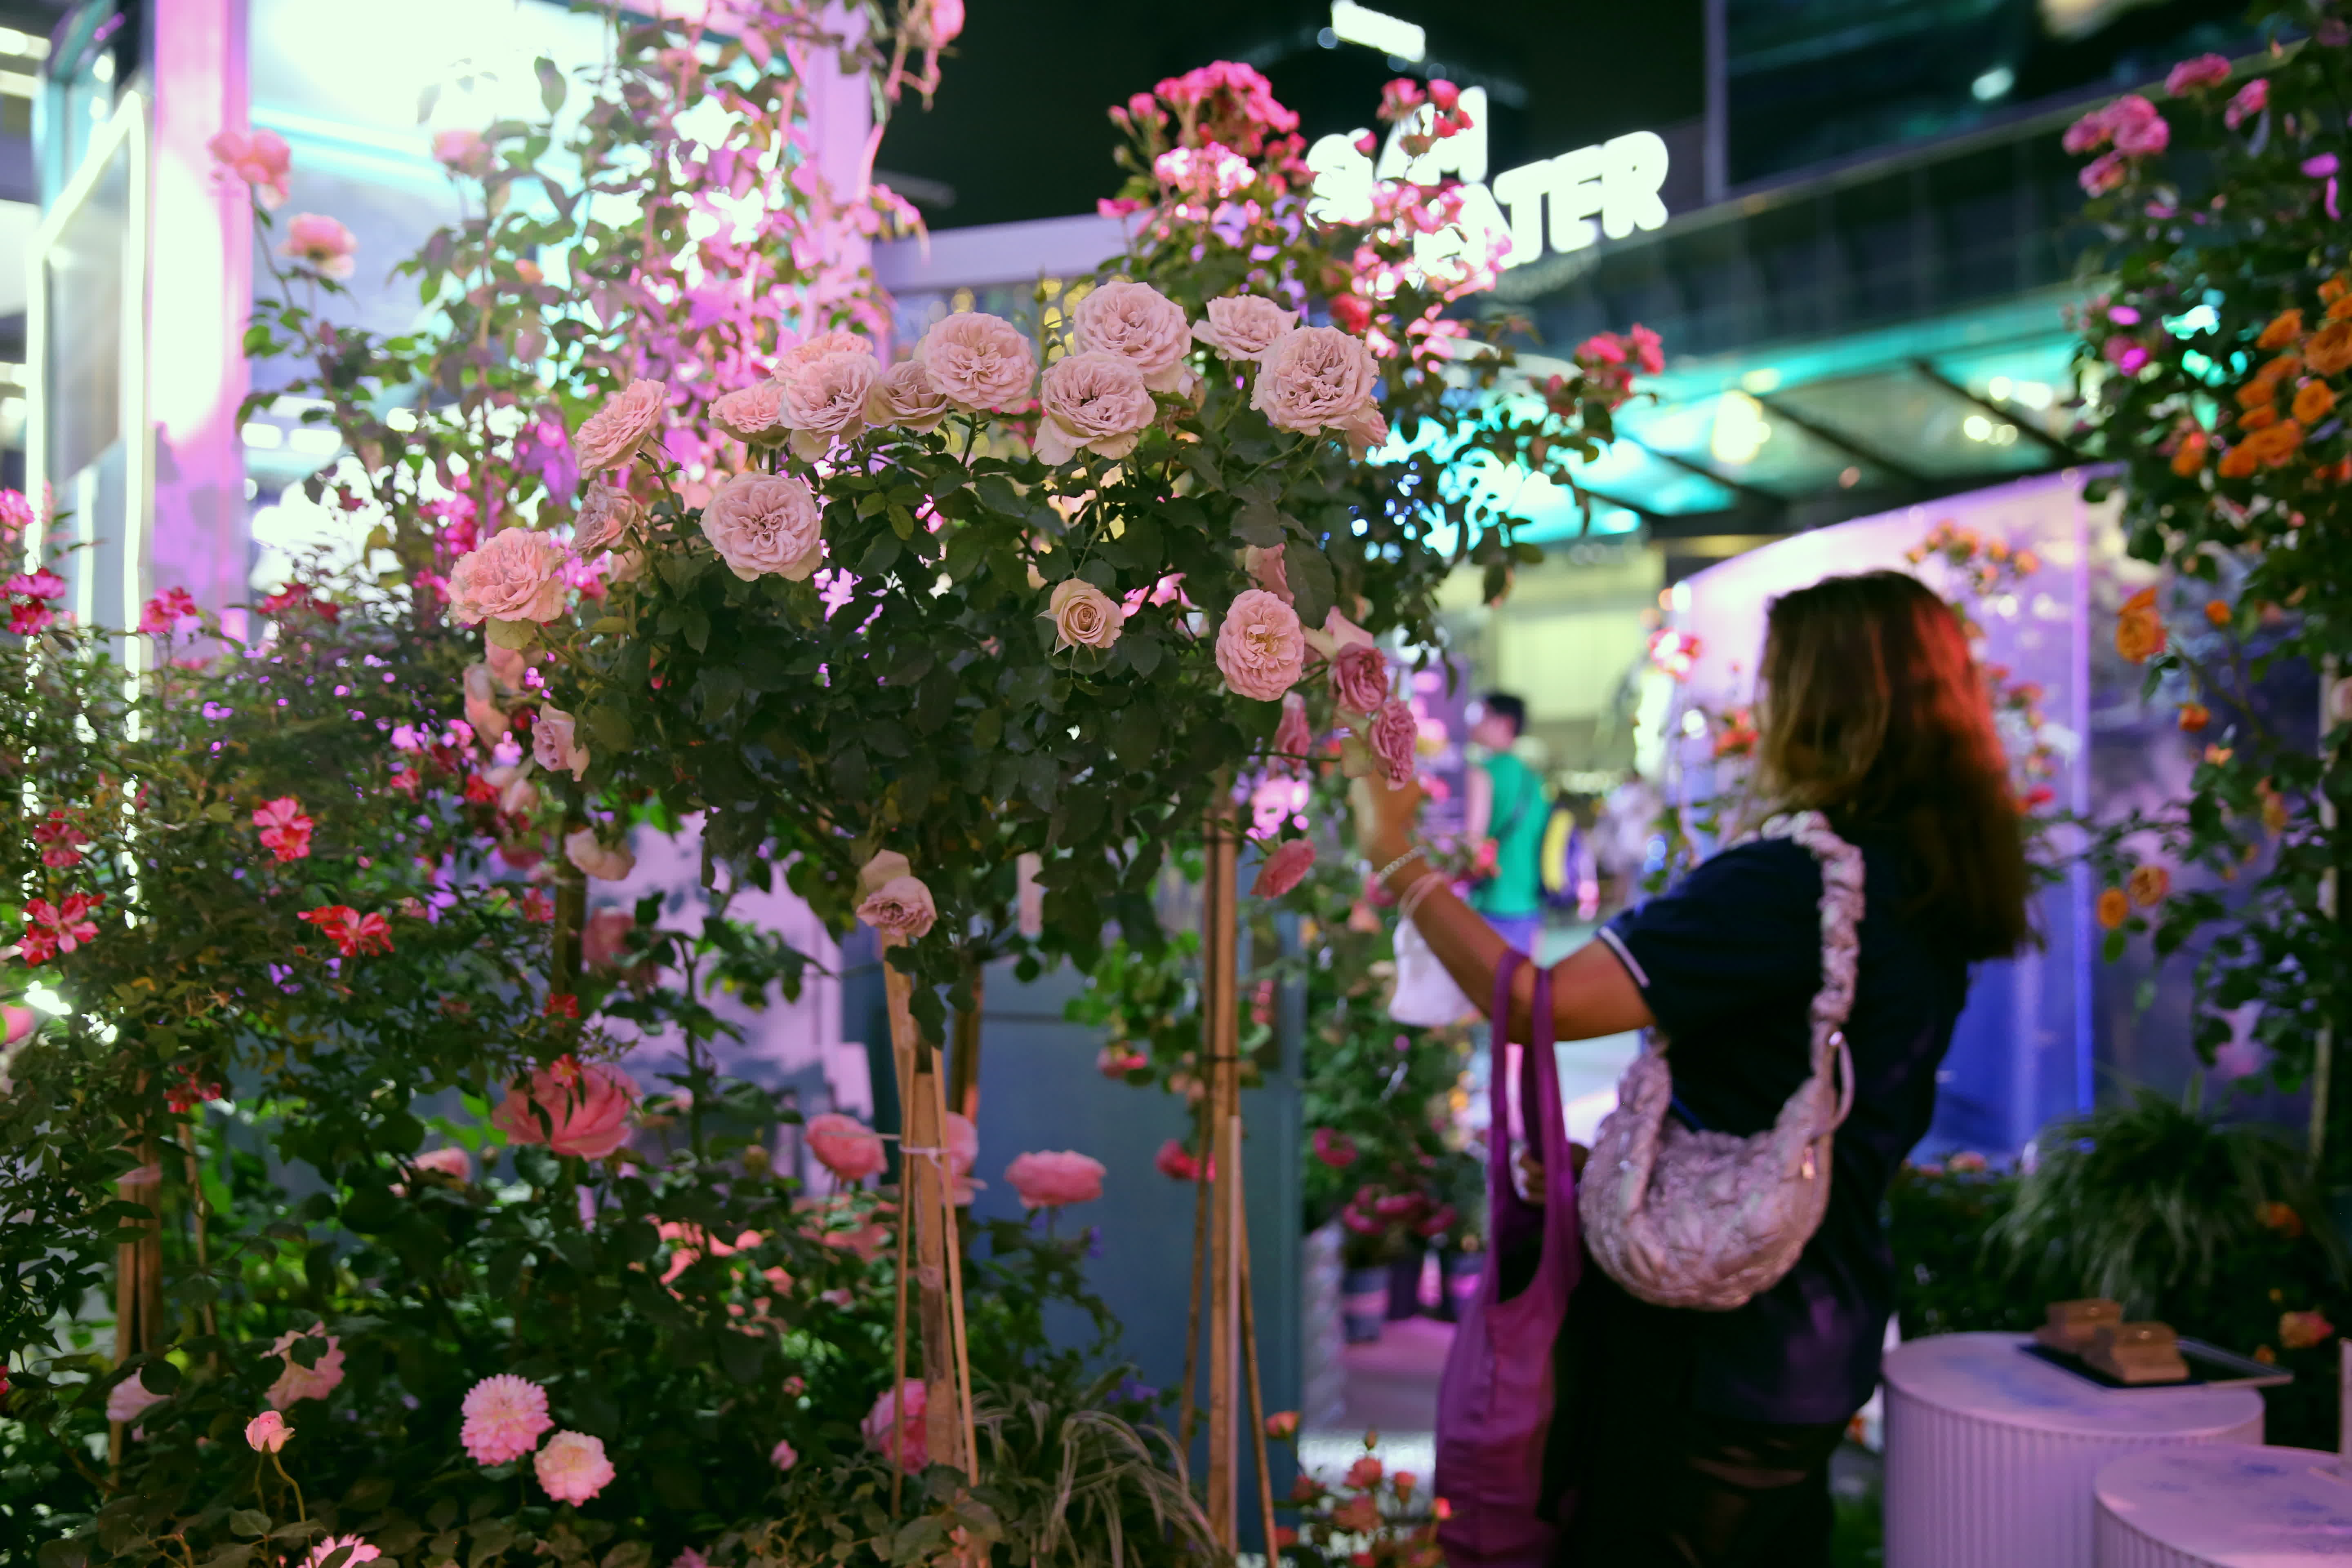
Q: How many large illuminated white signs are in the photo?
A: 1